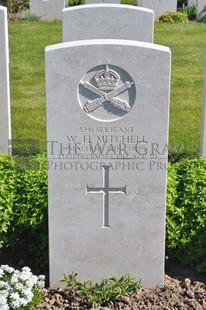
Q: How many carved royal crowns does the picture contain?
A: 1